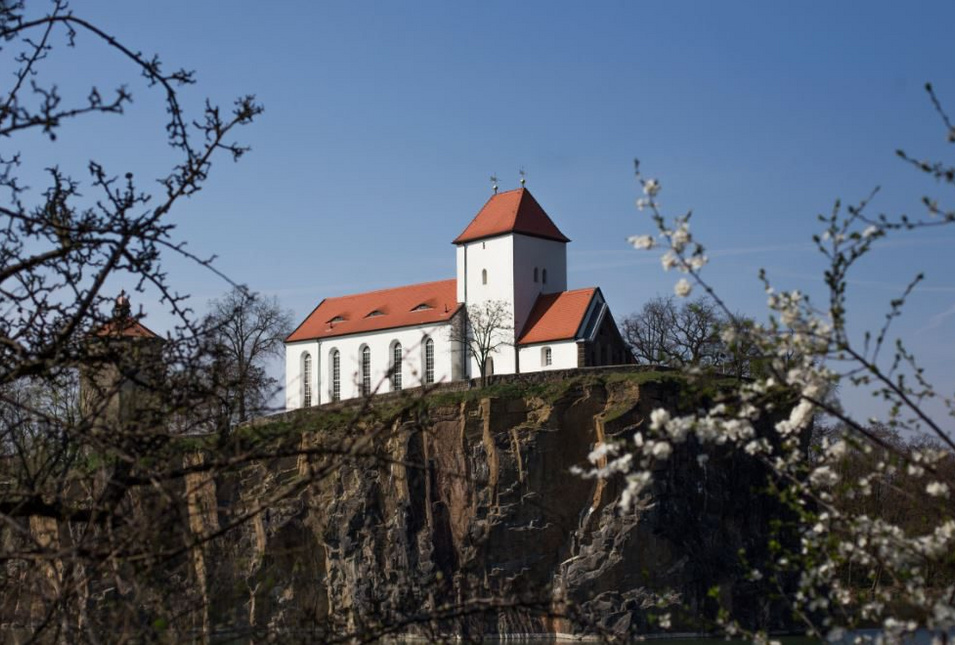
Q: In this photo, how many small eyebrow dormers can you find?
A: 3